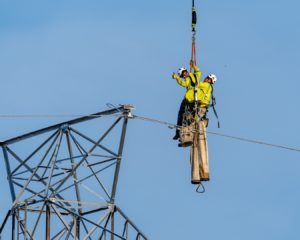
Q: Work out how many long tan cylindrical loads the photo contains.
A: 2